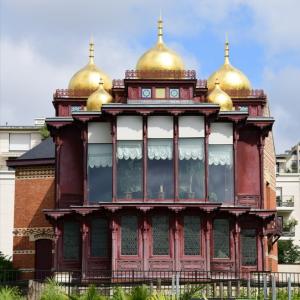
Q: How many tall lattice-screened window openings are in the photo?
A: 7